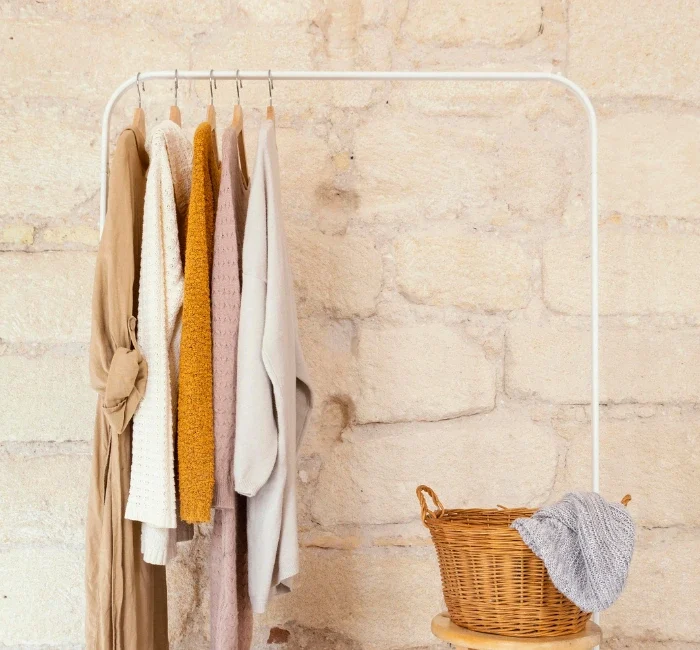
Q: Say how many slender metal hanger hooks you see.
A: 5